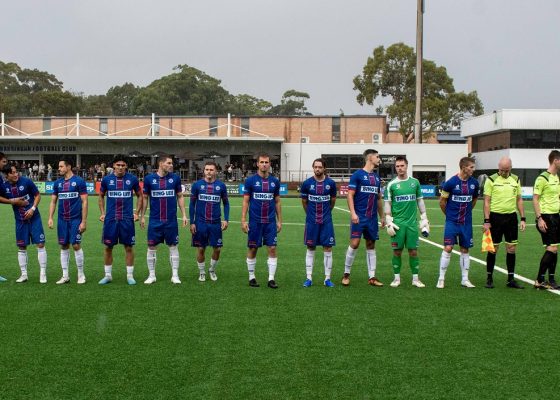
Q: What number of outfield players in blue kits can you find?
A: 10